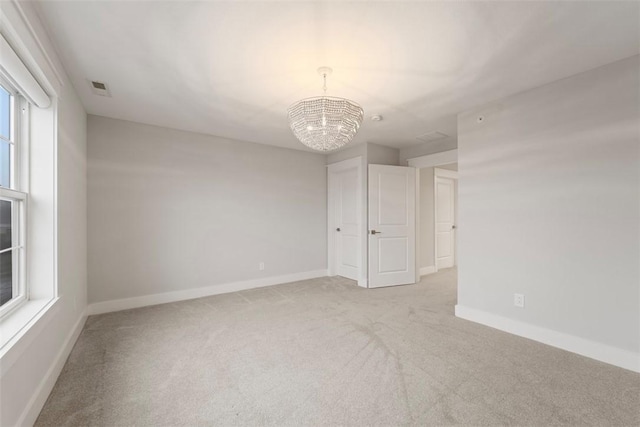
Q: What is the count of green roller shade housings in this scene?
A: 0